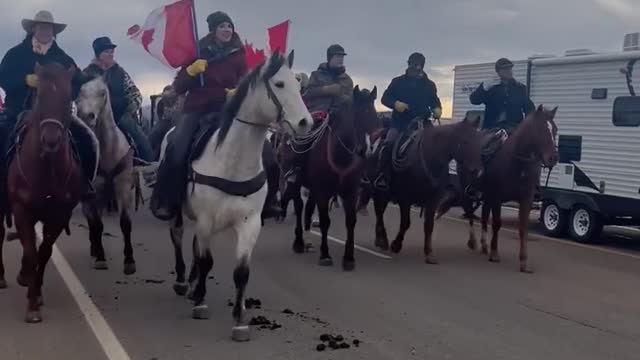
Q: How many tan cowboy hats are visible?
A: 1